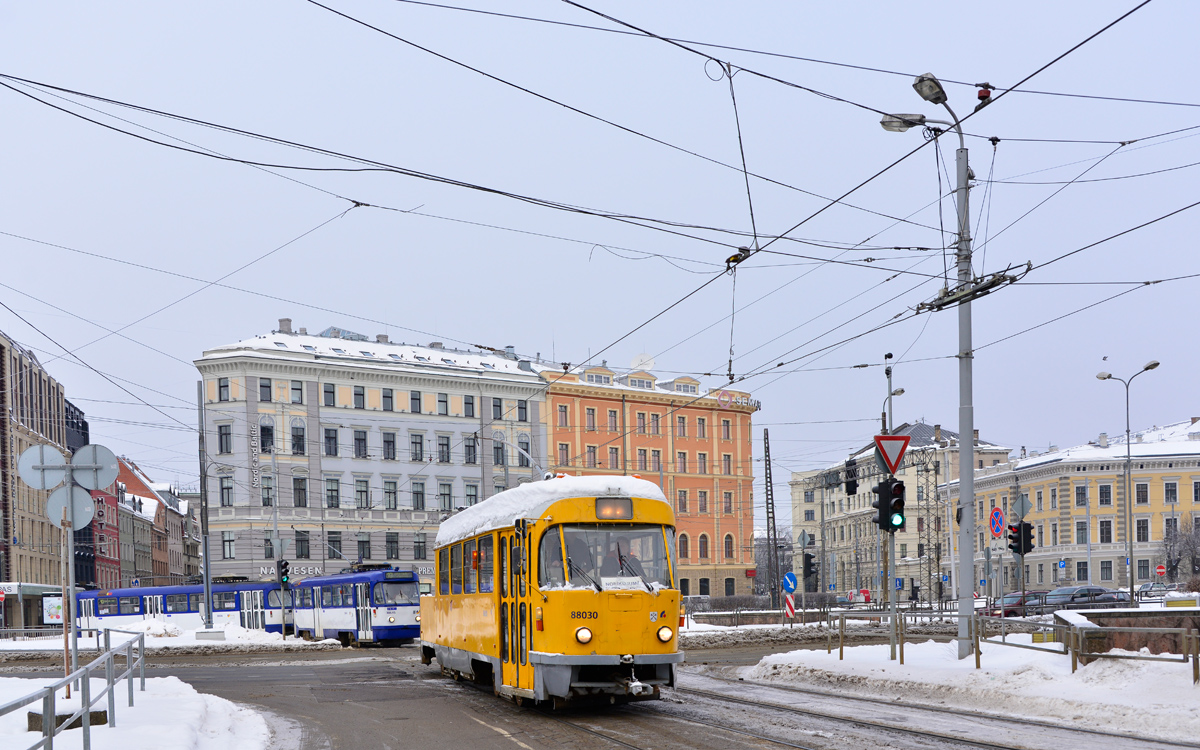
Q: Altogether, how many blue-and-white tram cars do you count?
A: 2